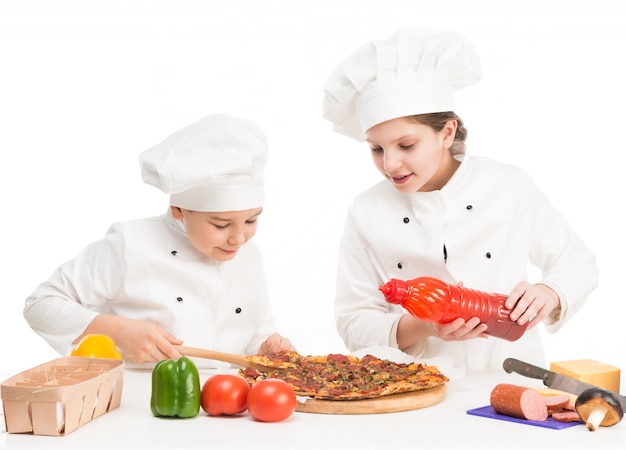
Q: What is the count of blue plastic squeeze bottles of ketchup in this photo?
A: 0